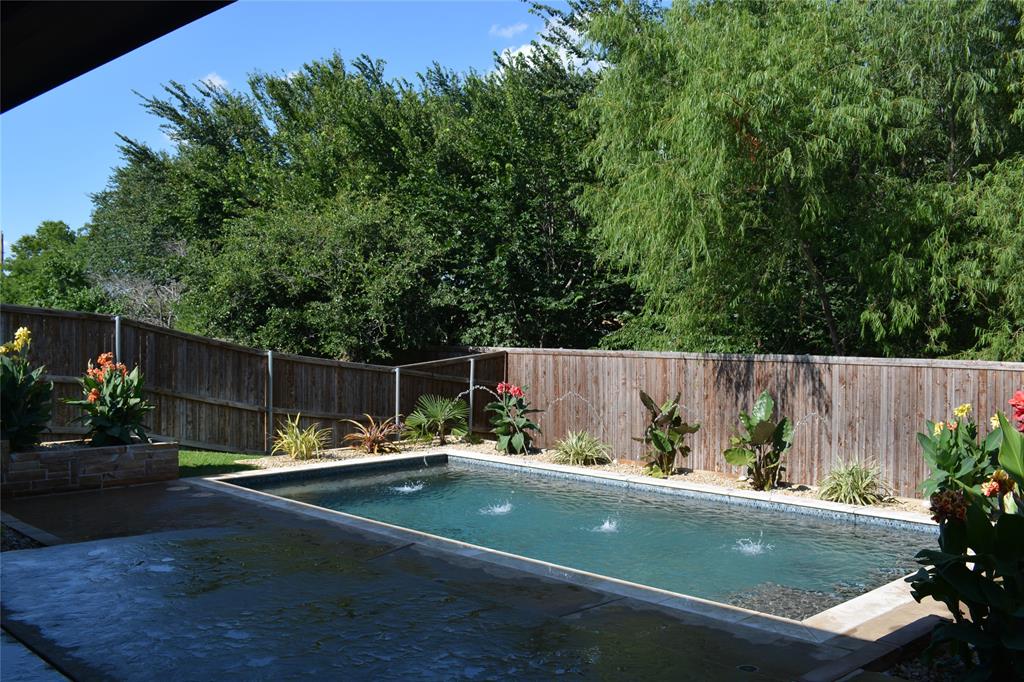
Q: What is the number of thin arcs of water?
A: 4